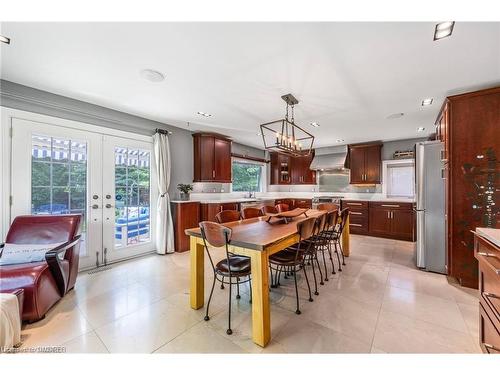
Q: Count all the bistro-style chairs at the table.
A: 10